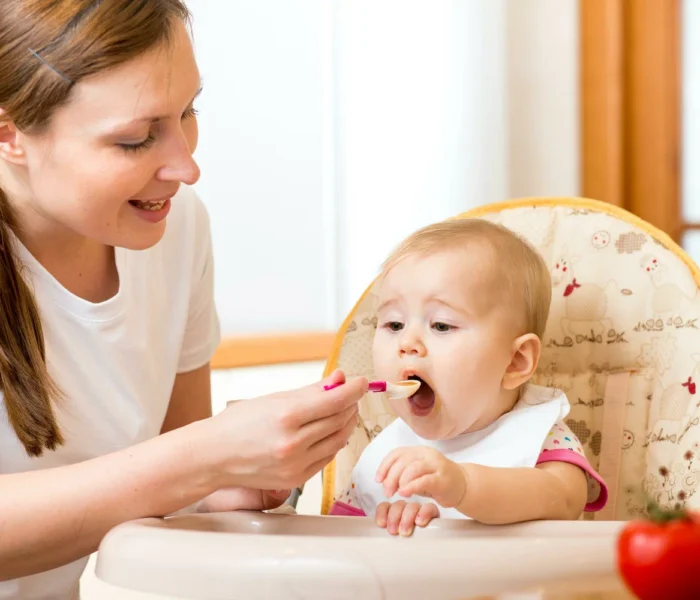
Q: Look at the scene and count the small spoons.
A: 1